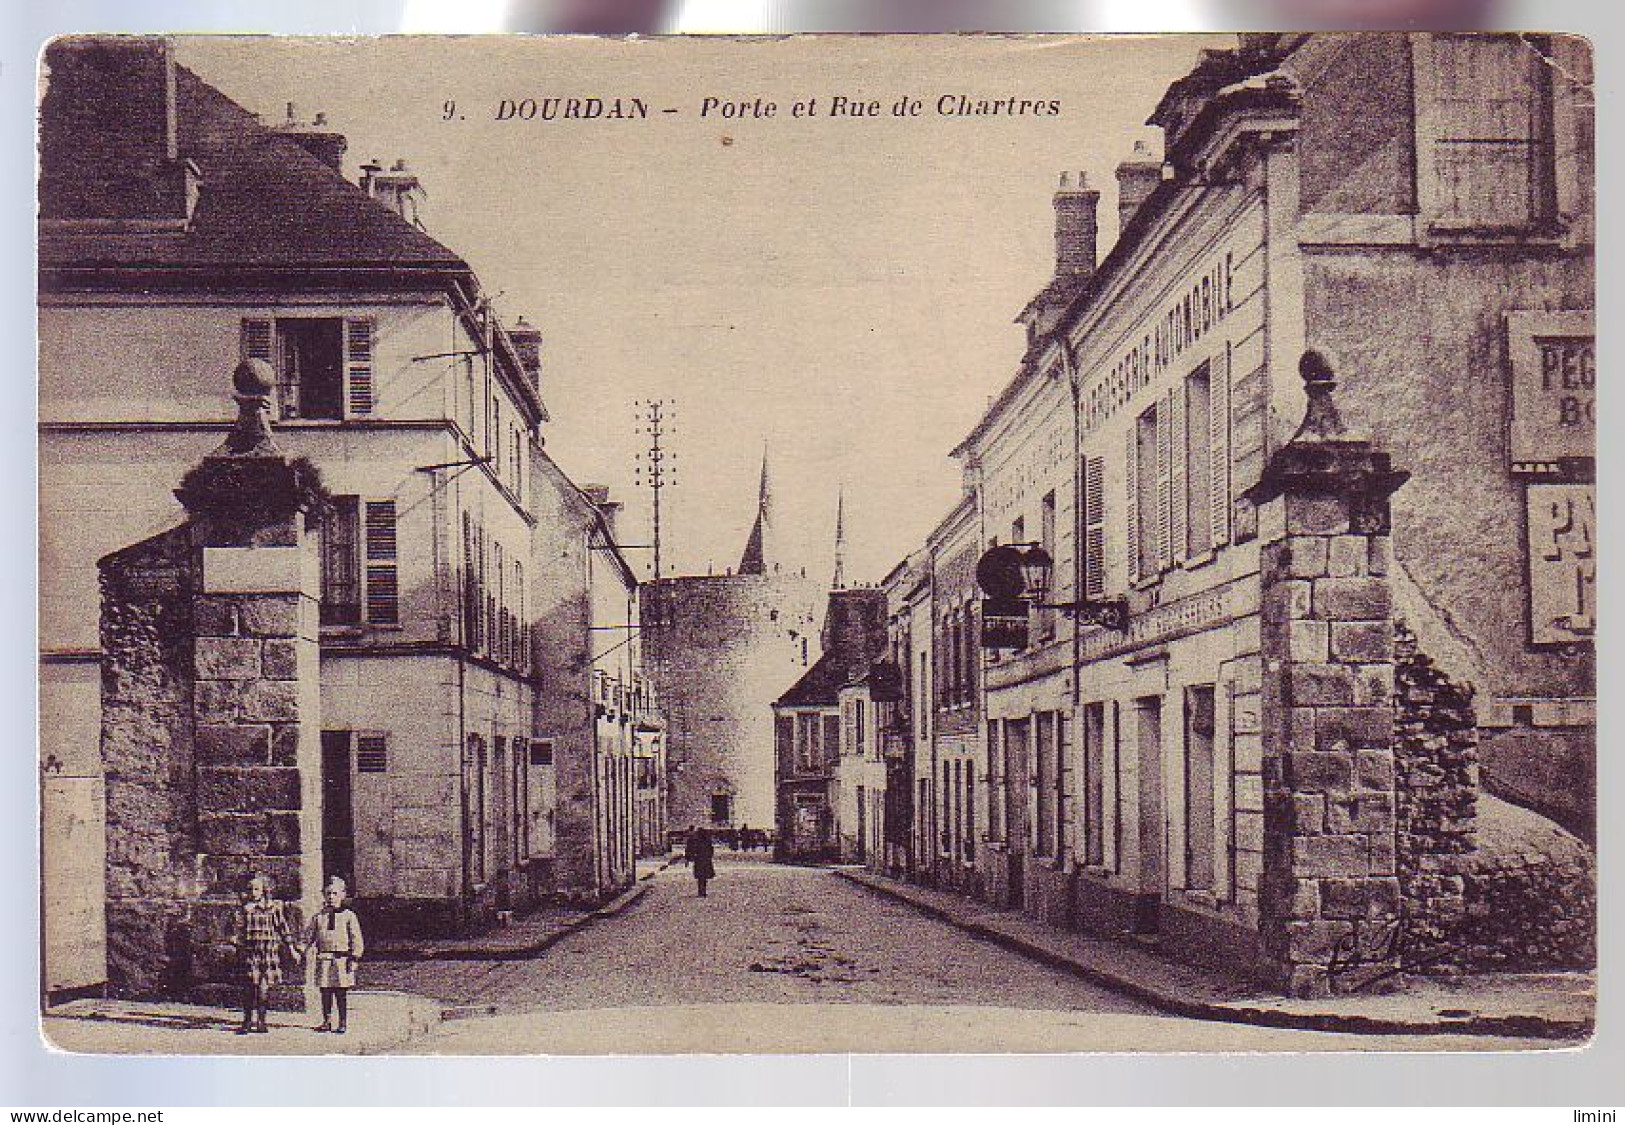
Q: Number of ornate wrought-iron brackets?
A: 1